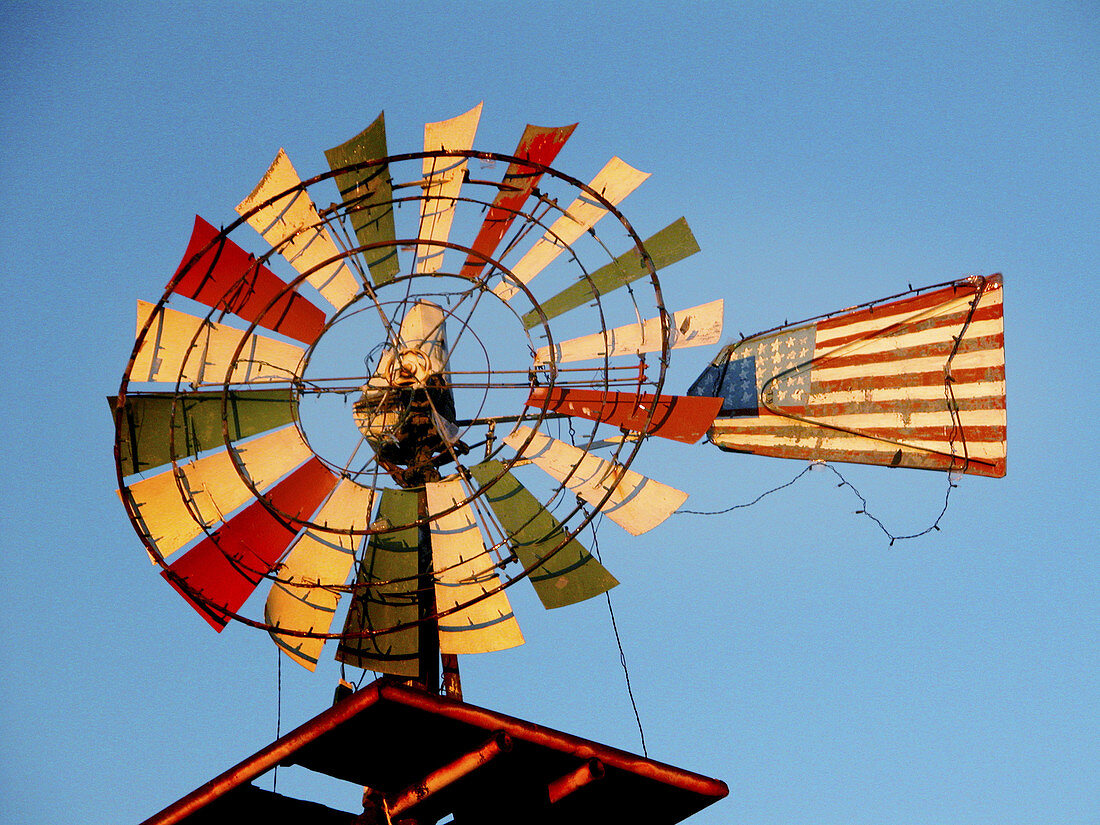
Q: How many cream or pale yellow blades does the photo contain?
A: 9